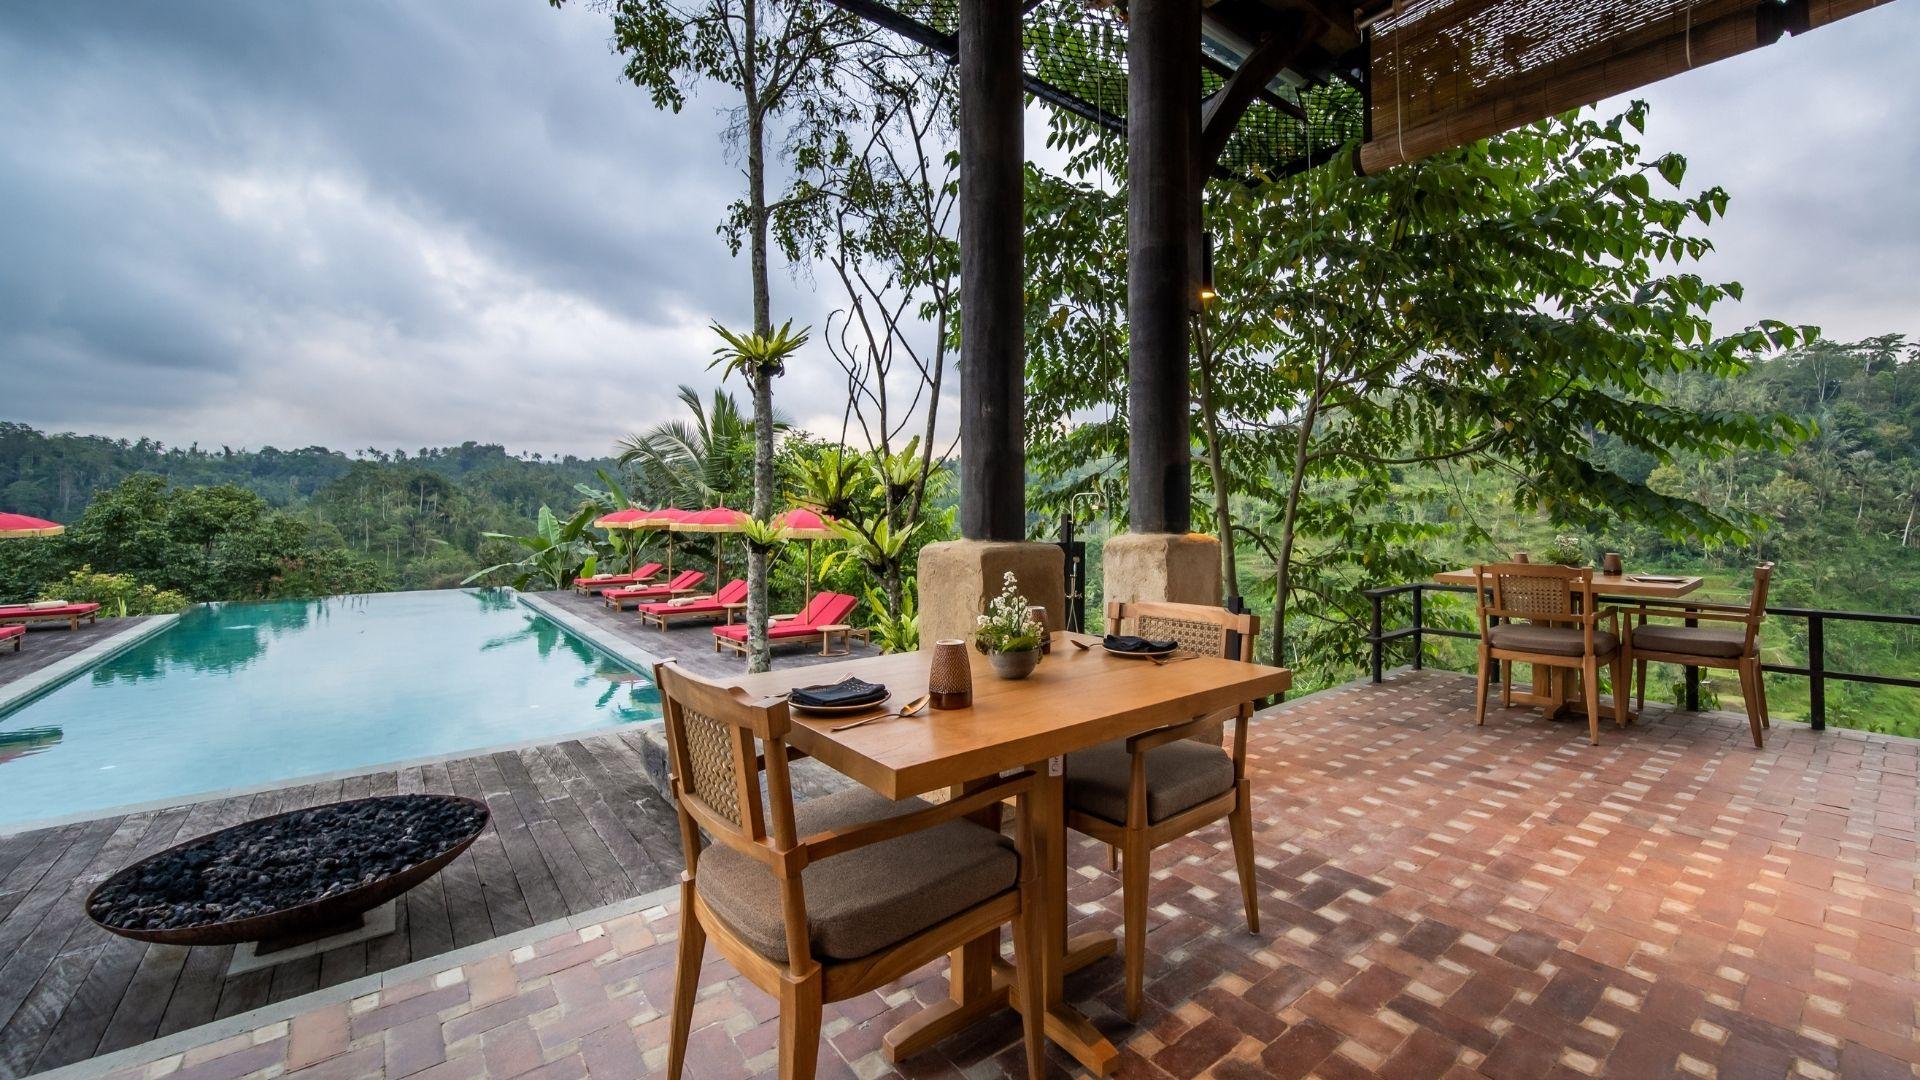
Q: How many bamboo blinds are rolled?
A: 2